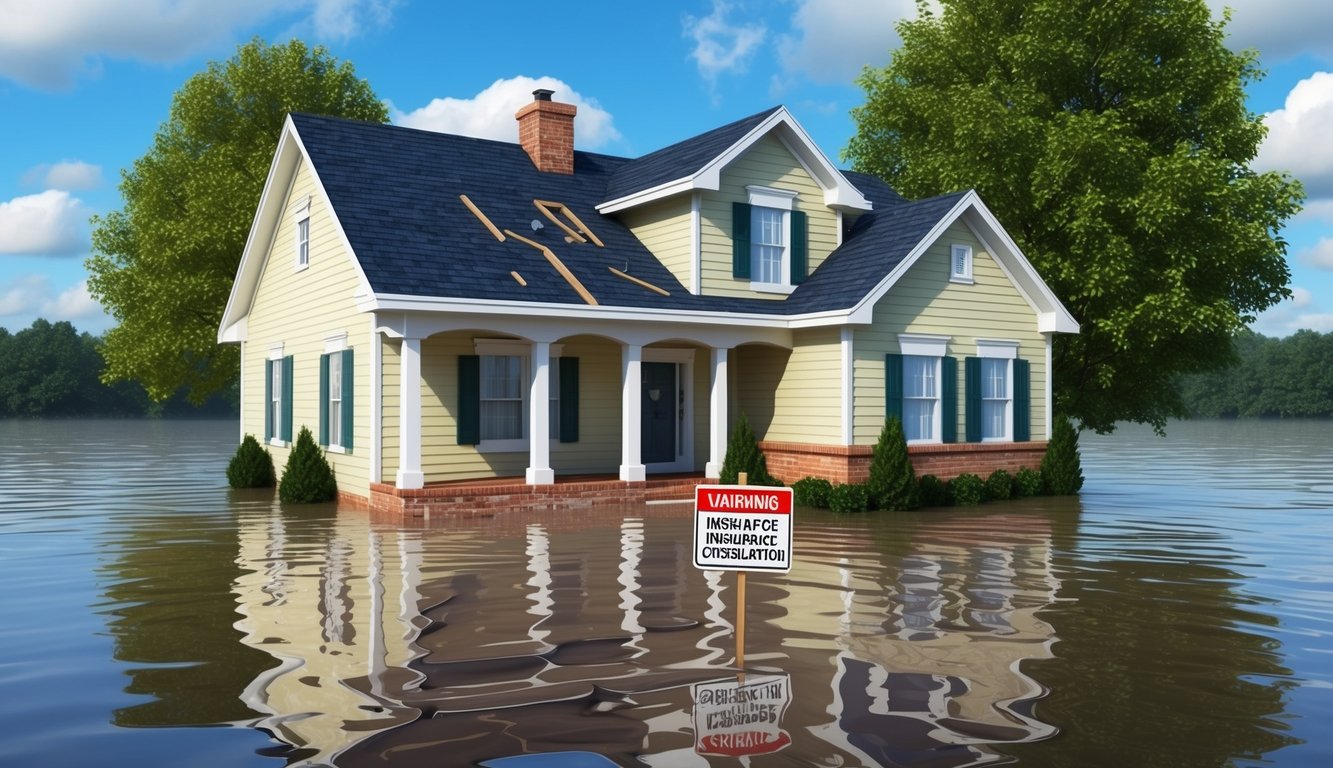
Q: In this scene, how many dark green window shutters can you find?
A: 12